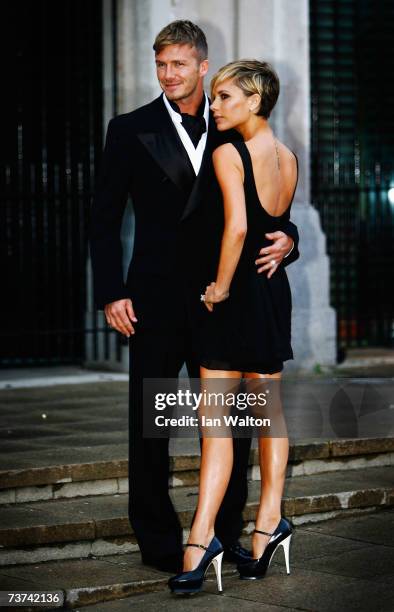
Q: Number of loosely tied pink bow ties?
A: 0